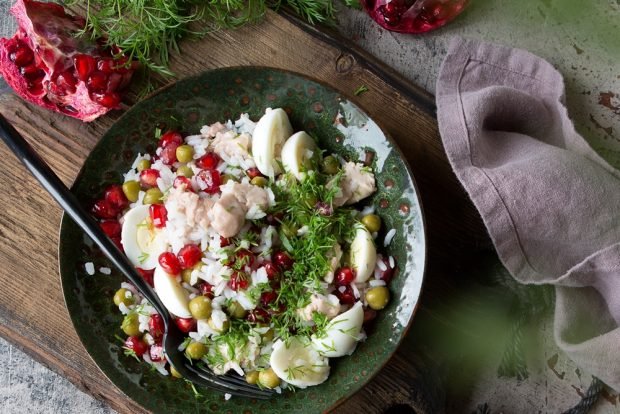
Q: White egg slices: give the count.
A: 7